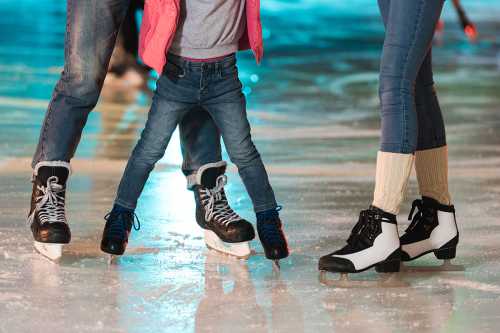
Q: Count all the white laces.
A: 2